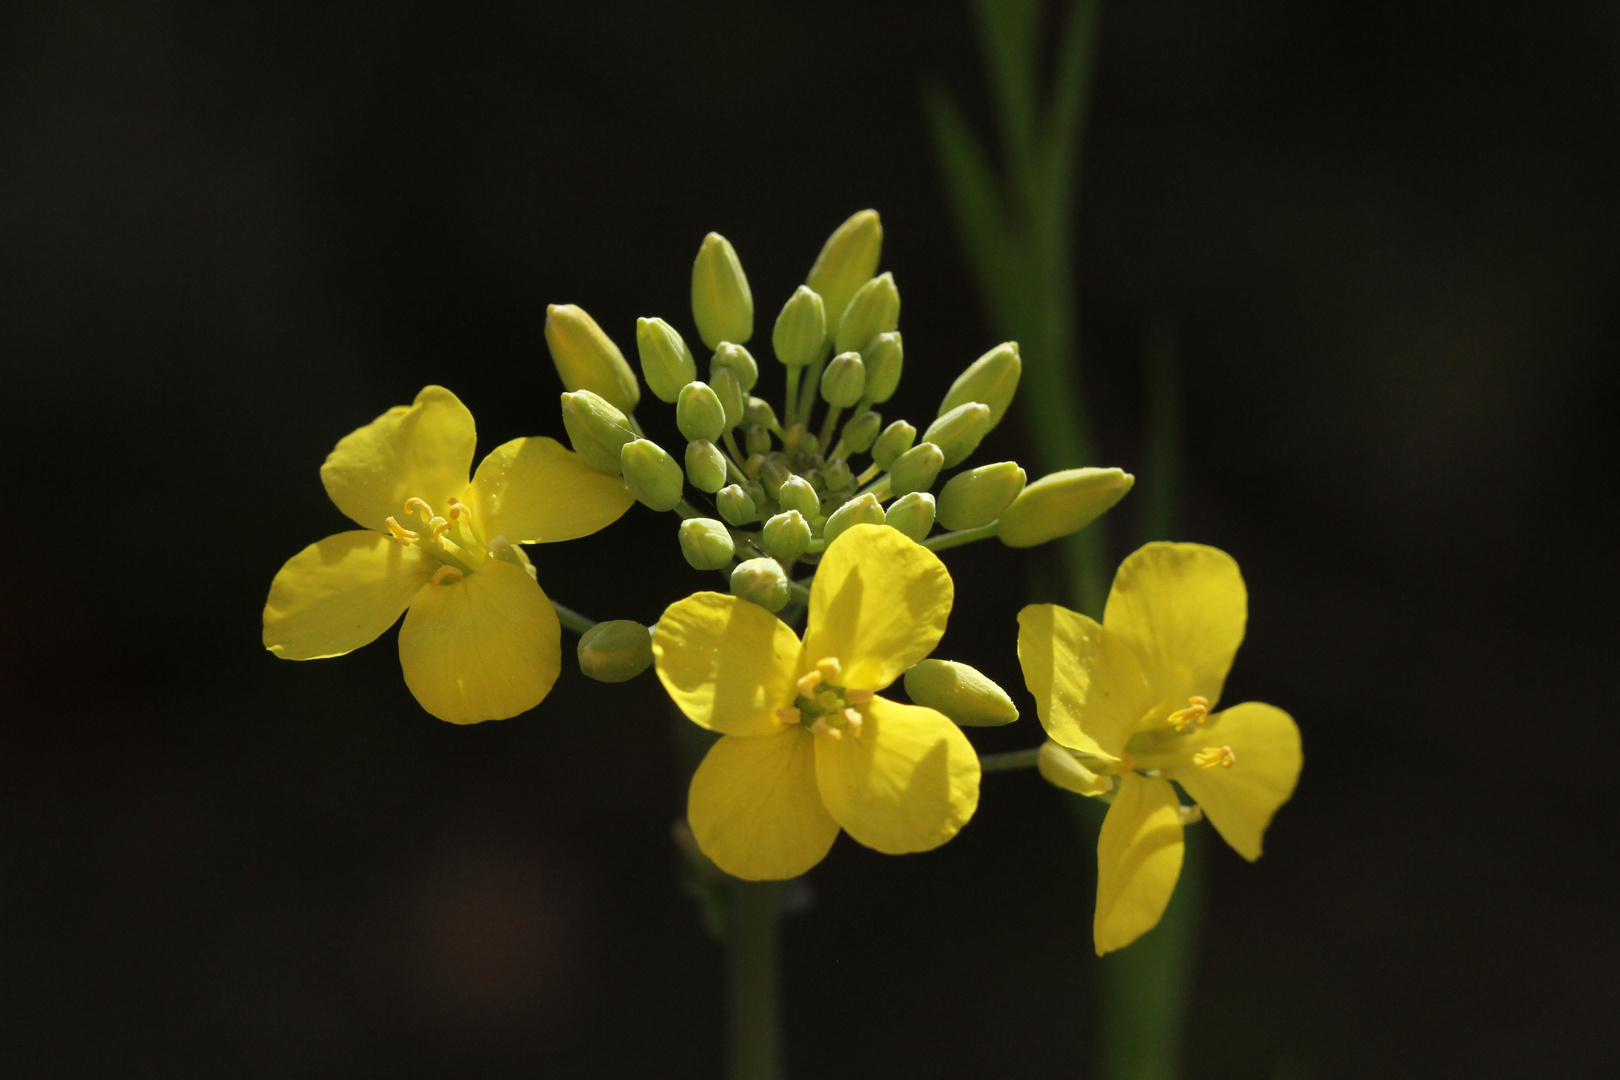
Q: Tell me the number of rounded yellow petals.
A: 12